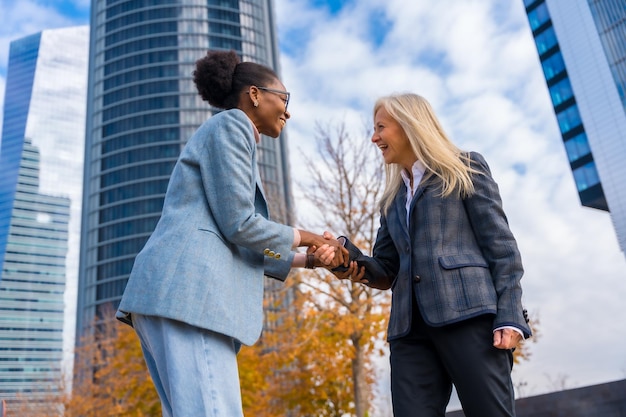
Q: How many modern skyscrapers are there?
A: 3